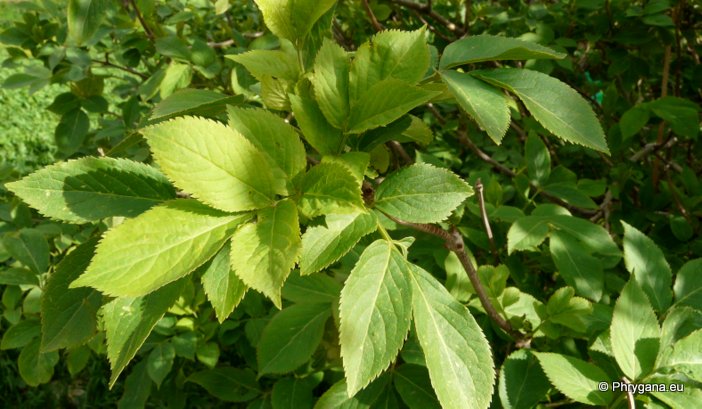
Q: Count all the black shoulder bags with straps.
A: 0